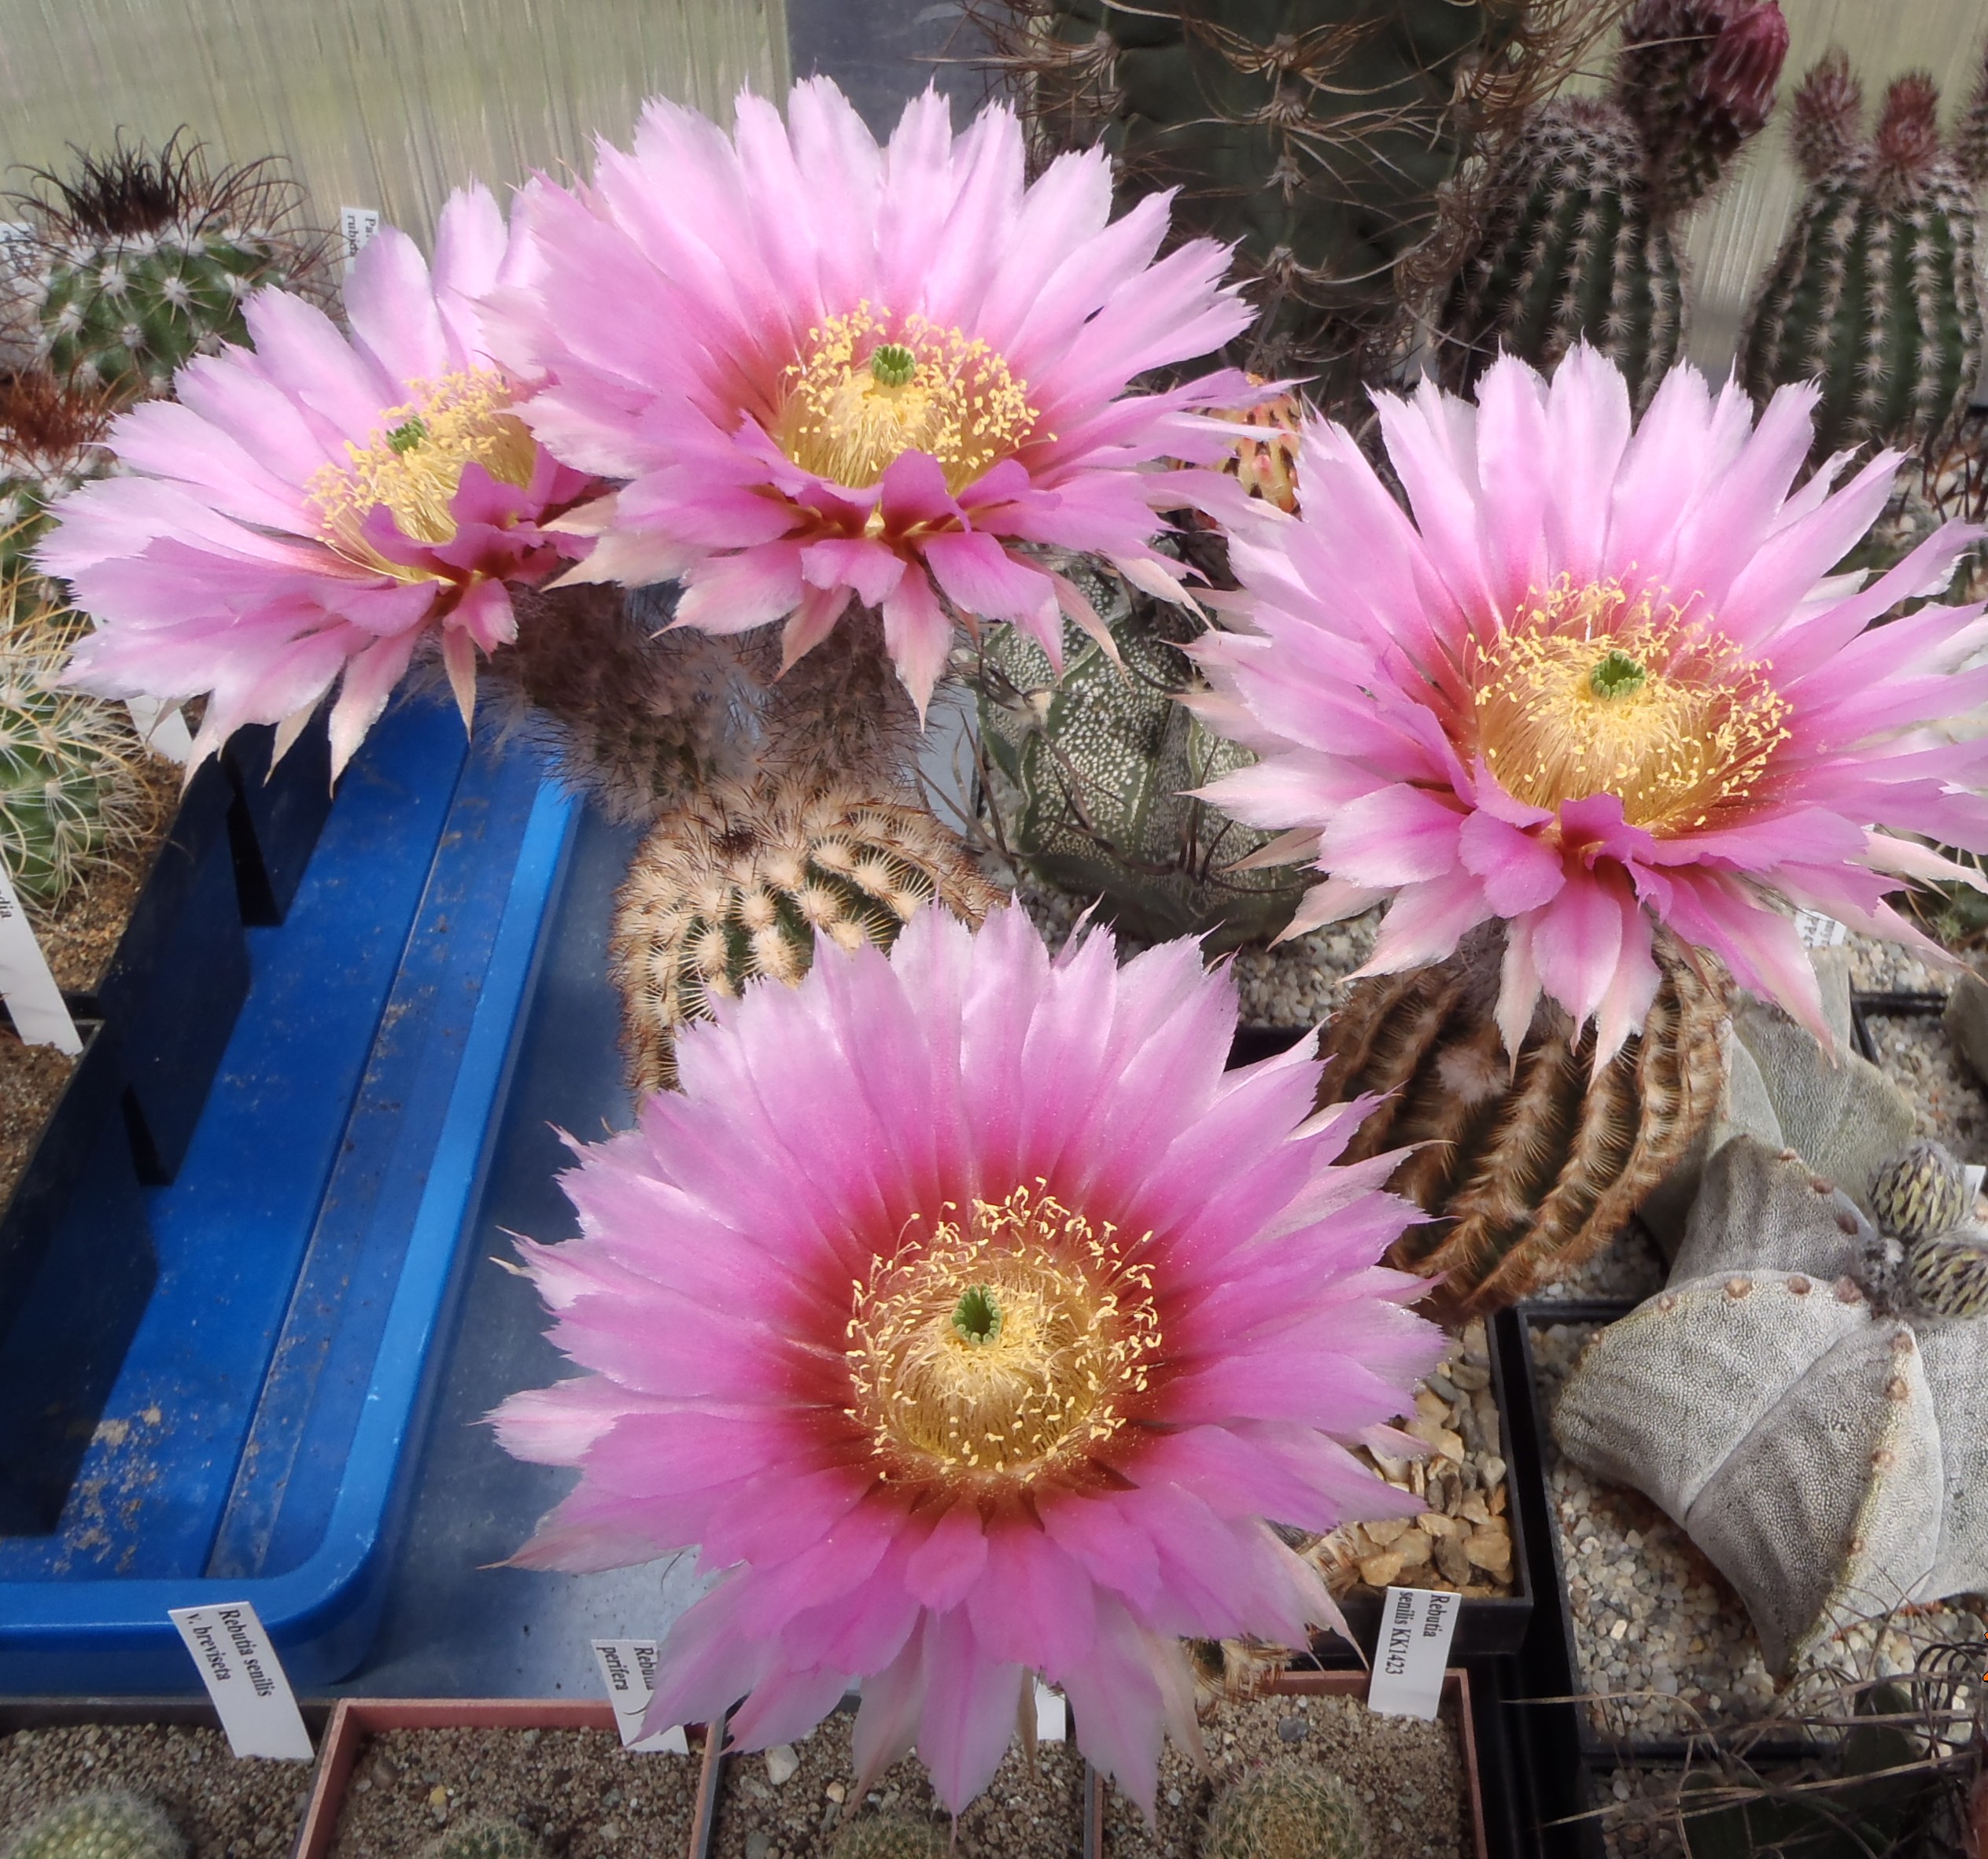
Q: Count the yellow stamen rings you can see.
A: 4